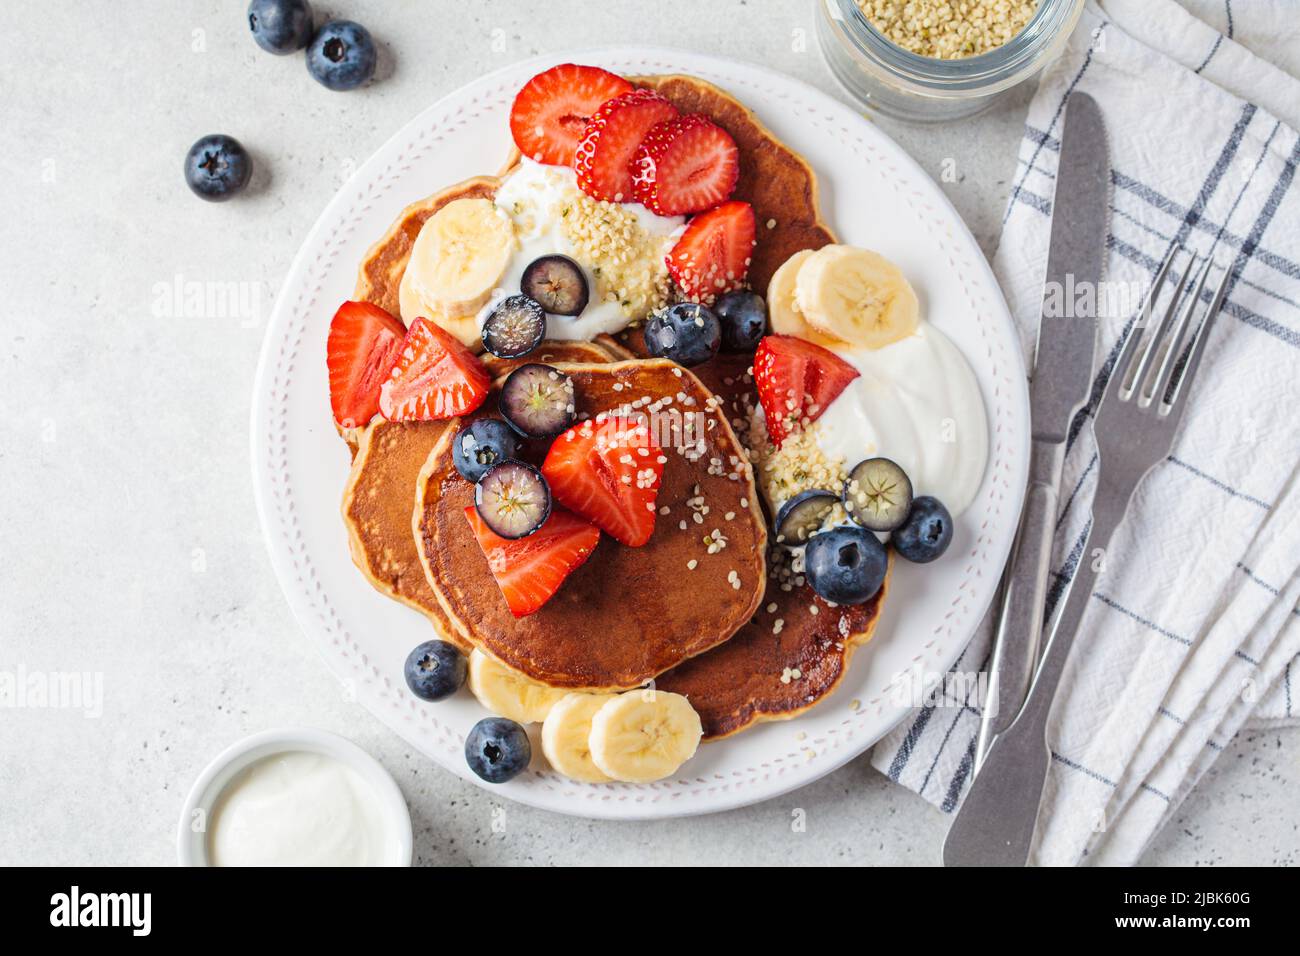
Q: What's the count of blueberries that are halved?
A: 6